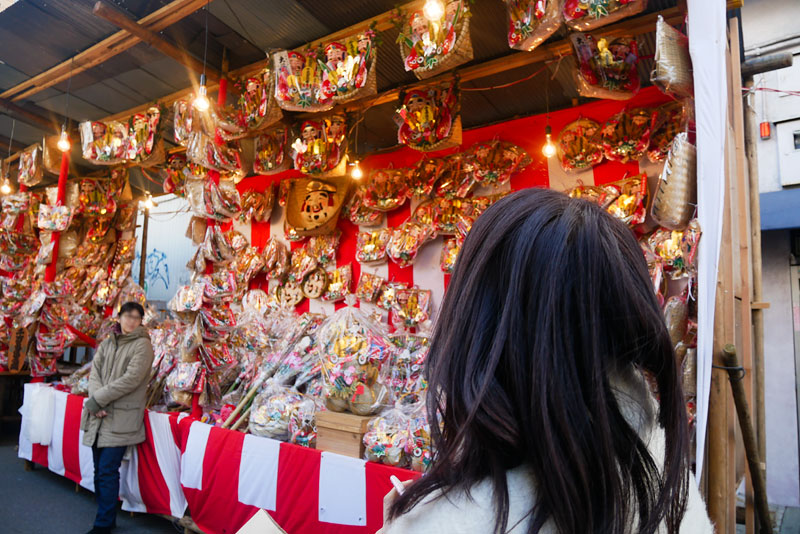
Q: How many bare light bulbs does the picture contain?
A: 7